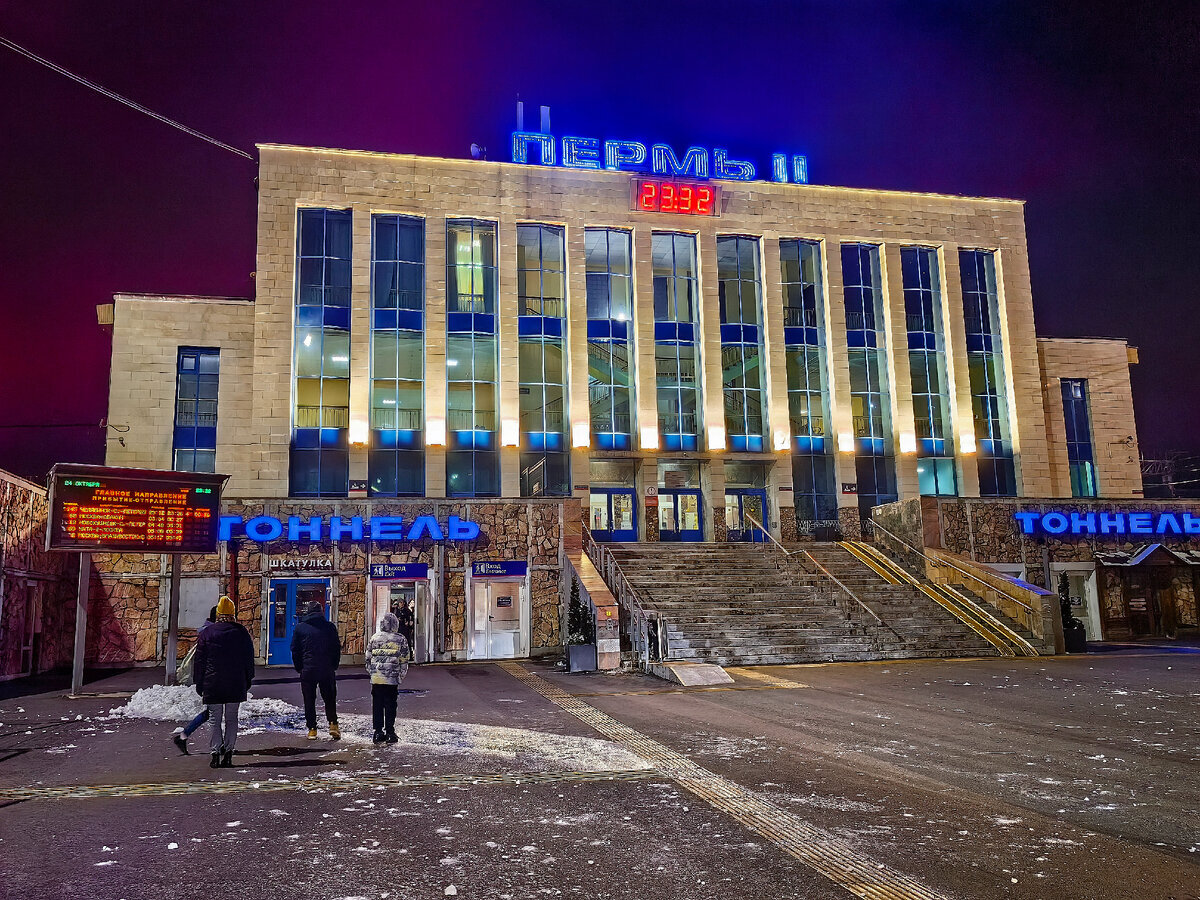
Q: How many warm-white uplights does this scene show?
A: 10